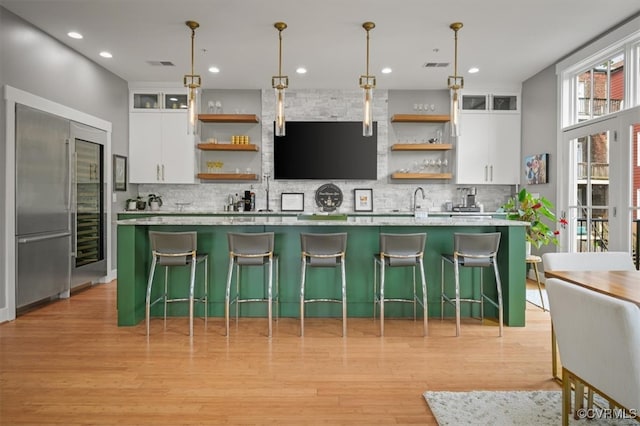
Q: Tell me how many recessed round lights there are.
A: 6